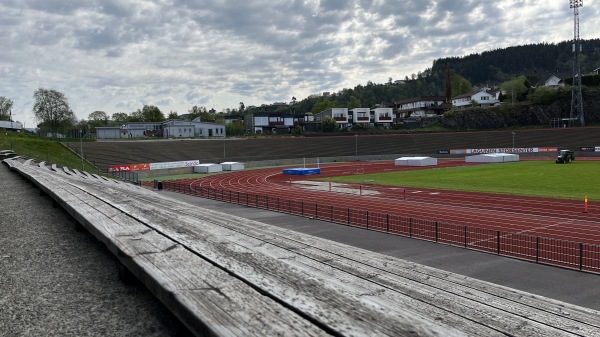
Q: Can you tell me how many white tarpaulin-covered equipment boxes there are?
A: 4